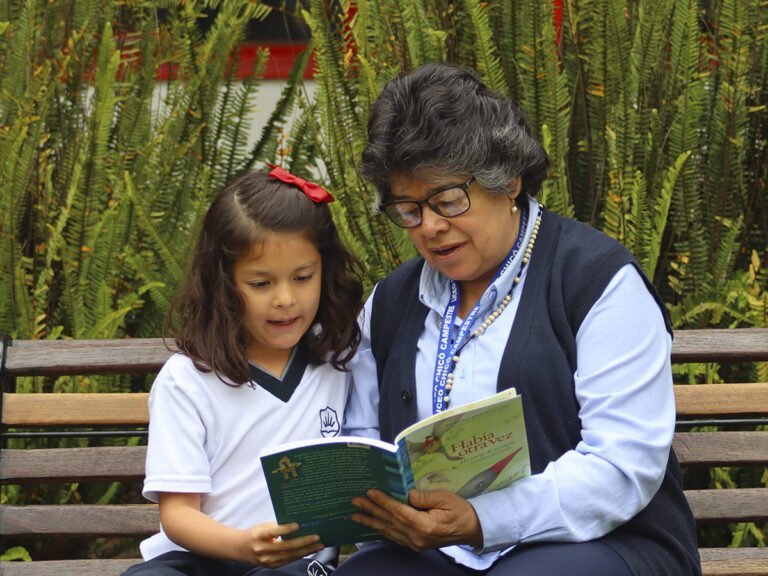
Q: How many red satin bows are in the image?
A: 1